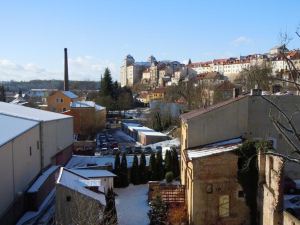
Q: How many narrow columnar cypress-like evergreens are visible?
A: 8